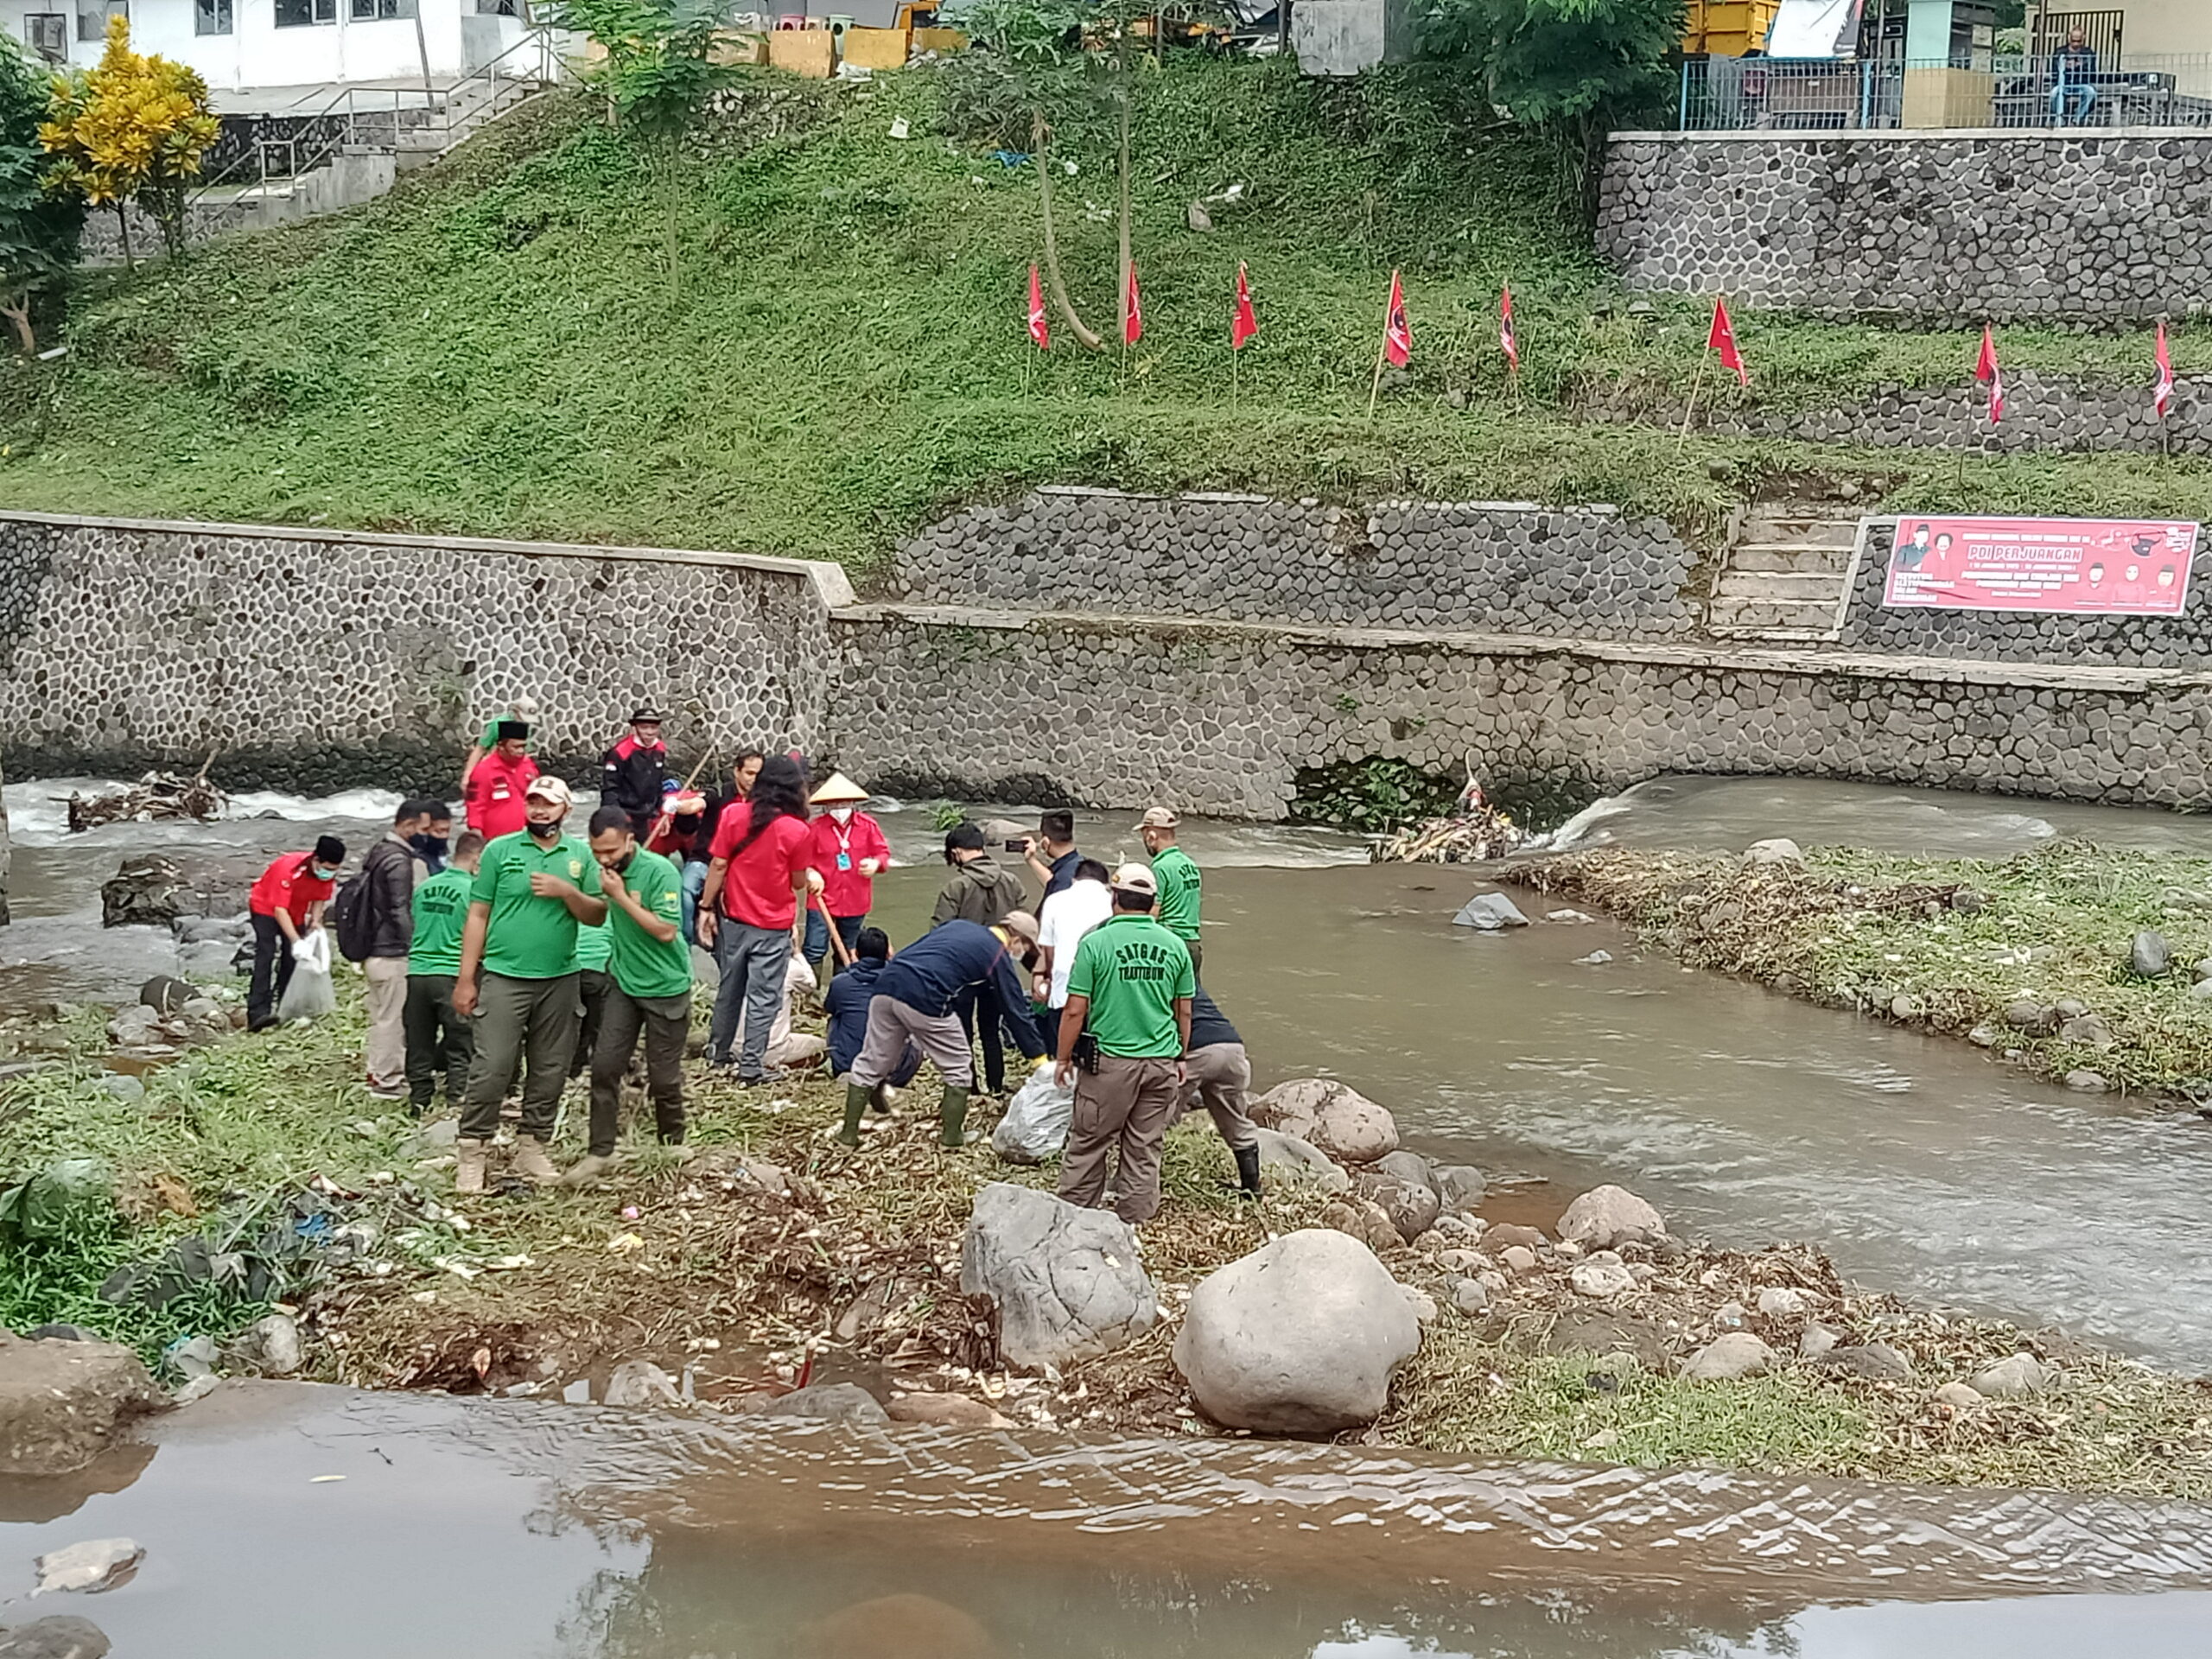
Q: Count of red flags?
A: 8